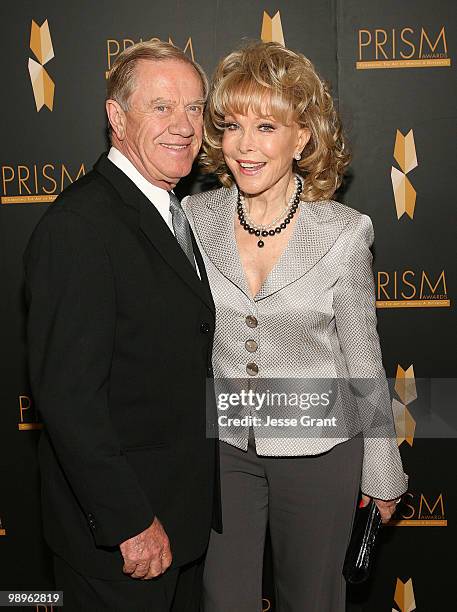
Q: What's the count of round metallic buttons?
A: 3